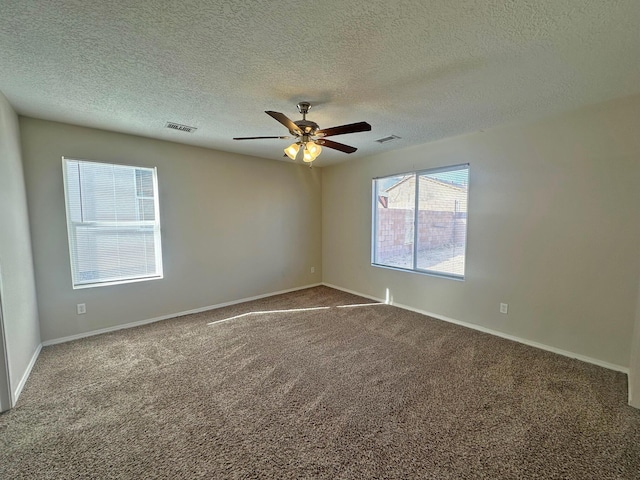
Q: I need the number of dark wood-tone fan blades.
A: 5